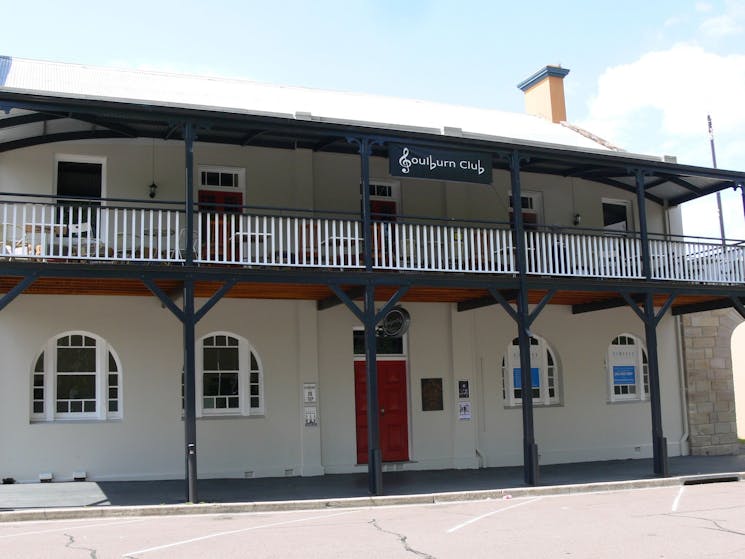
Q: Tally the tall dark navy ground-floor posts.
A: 4